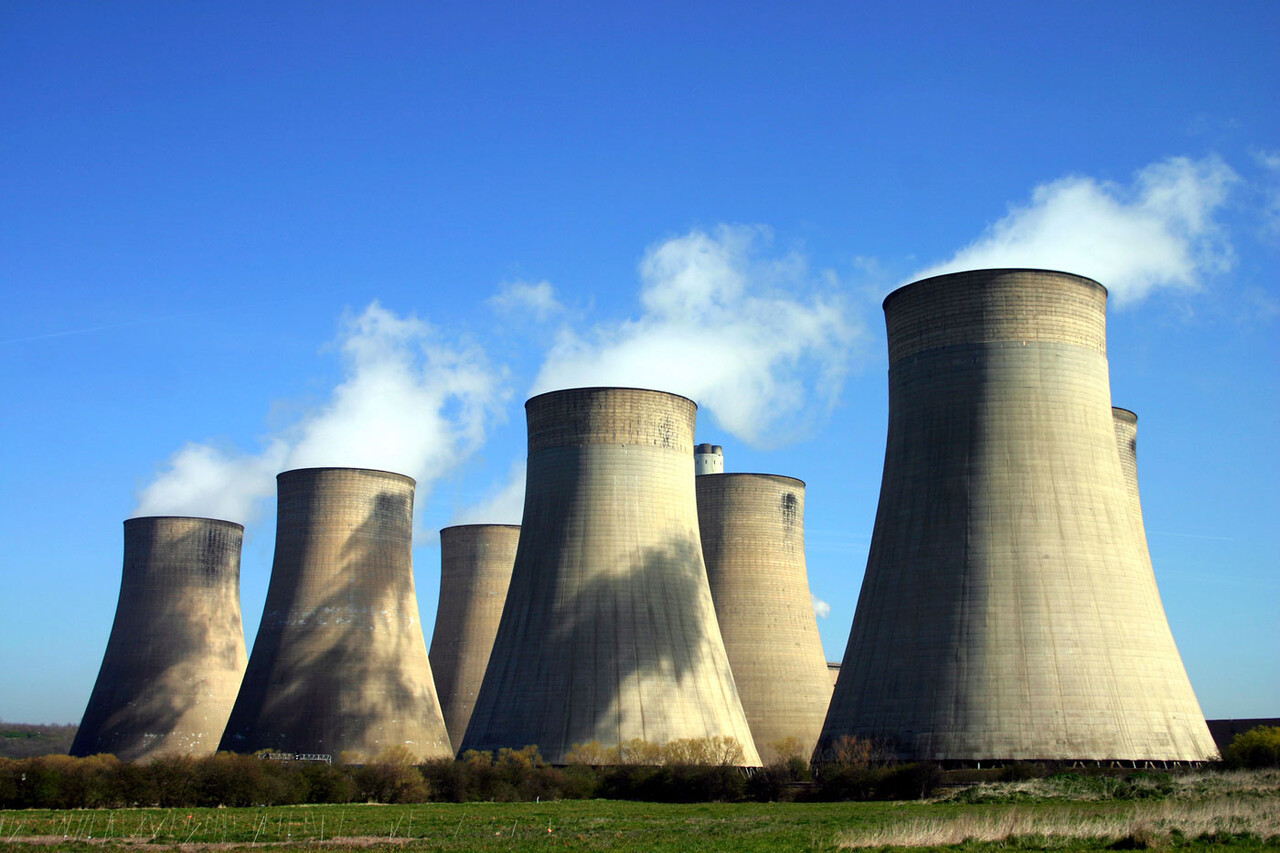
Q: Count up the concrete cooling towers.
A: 7